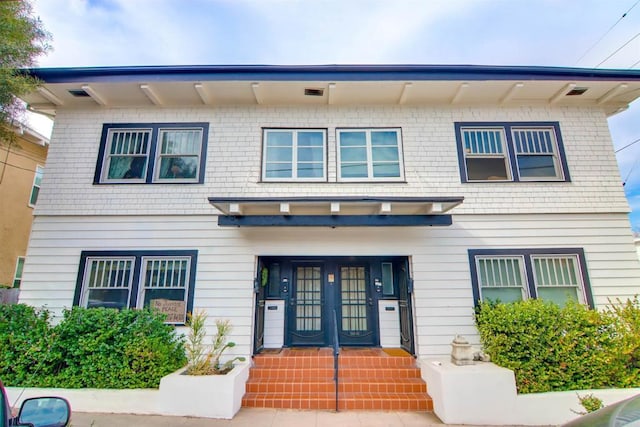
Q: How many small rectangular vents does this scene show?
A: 3